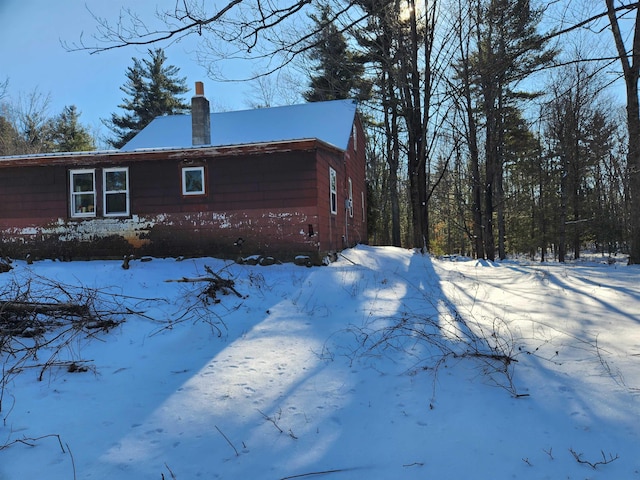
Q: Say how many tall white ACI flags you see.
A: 0